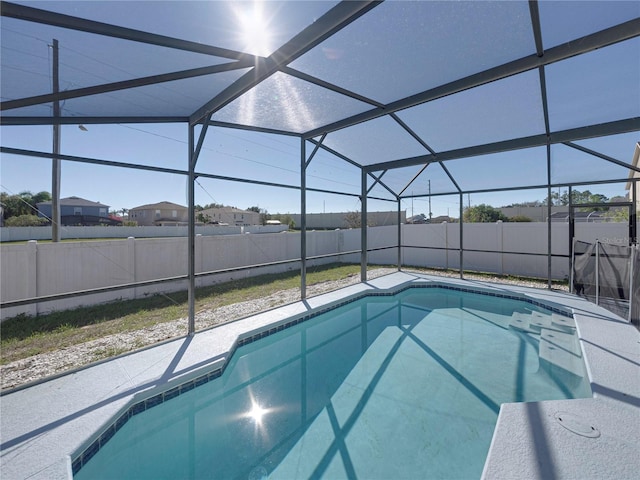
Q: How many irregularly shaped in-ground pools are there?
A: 1